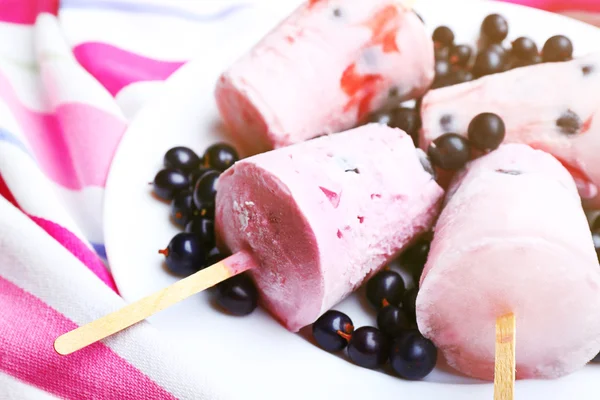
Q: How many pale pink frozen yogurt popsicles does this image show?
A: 4